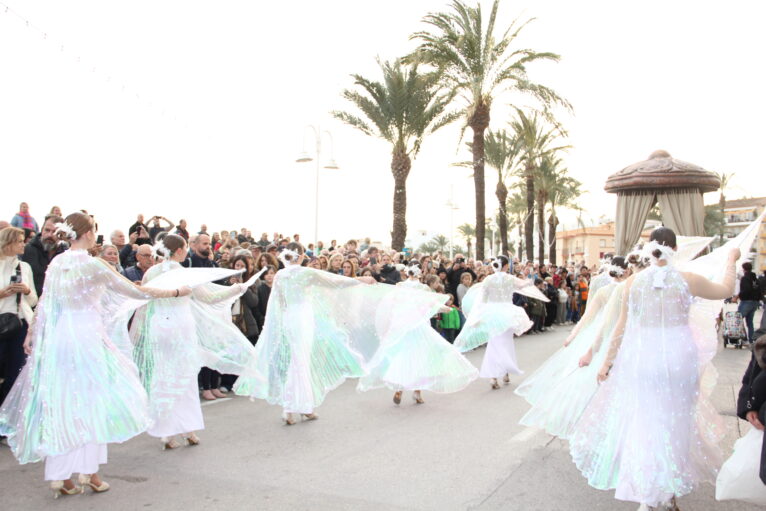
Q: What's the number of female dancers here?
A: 9